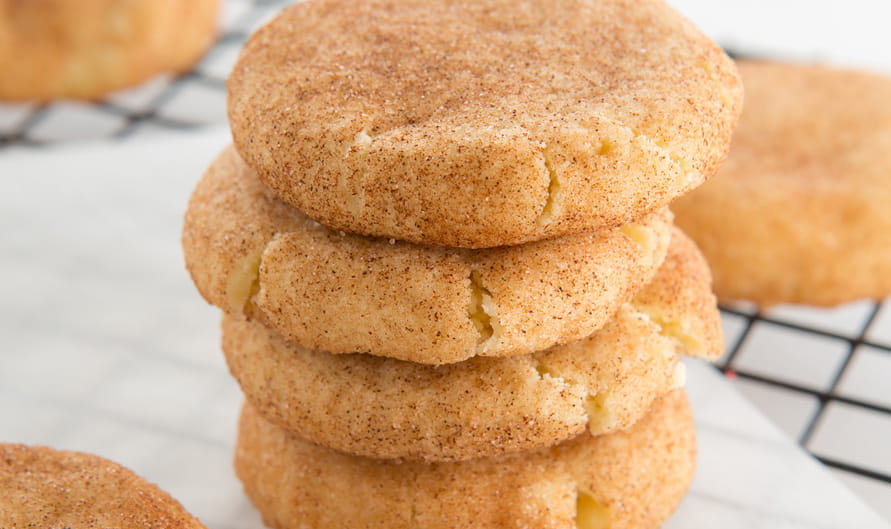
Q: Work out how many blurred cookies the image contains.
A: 2